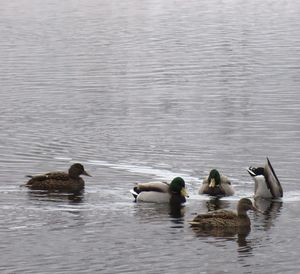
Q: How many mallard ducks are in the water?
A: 5